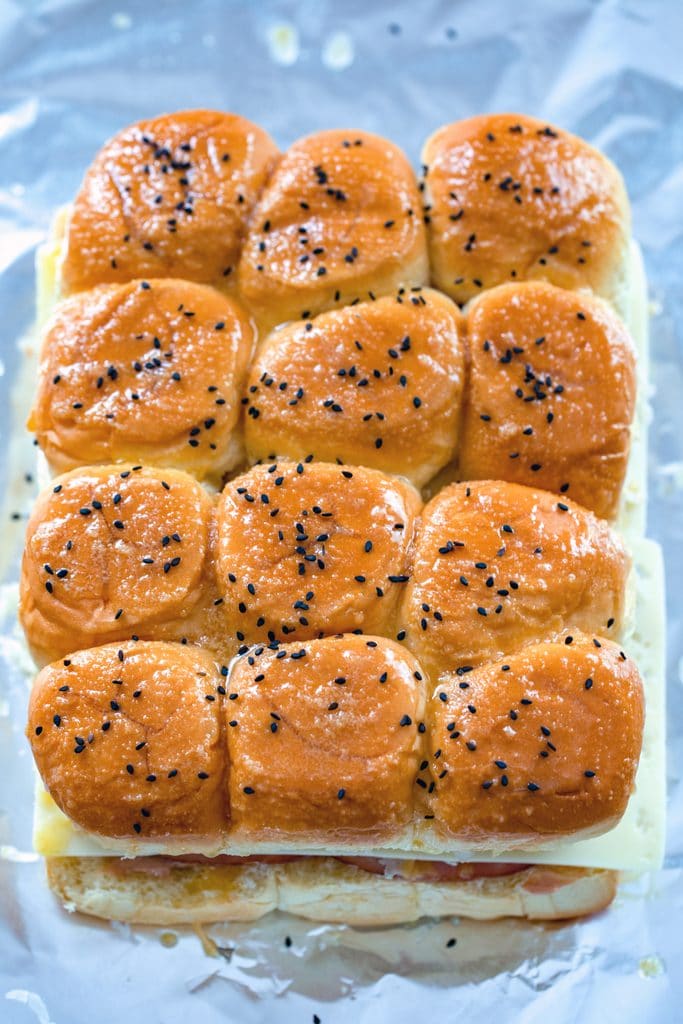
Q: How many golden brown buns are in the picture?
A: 12